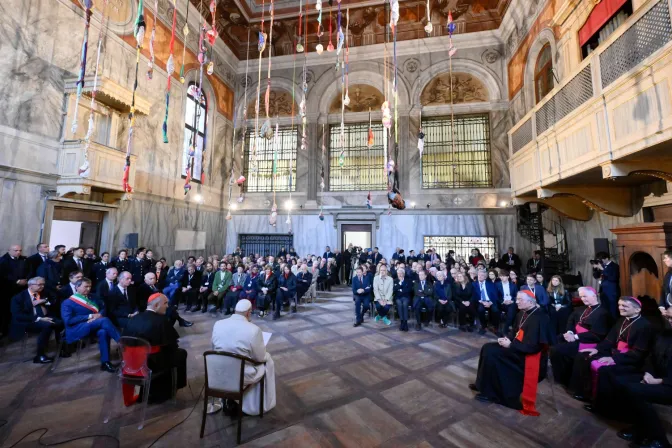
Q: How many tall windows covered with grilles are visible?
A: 3